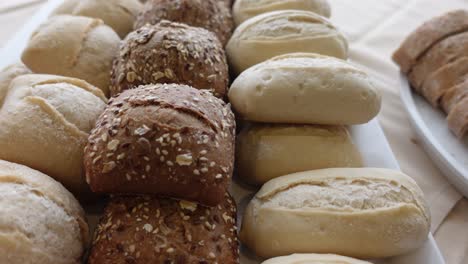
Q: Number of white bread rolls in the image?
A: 11